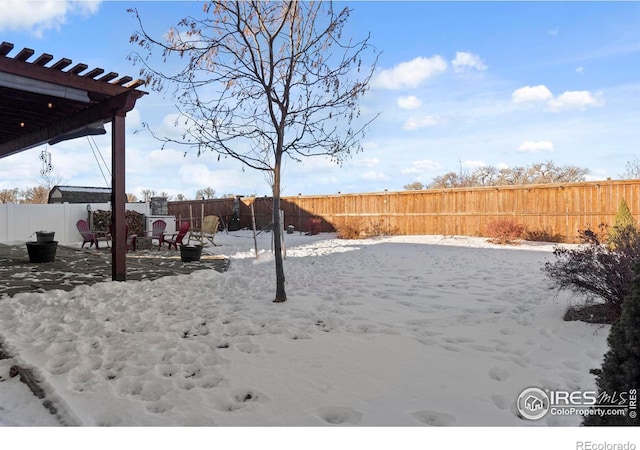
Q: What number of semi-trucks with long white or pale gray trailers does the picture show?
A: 0